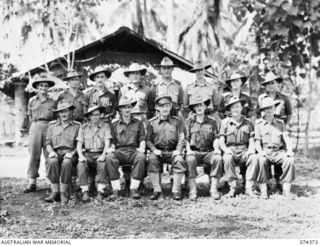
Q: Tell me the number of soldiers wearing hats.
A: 15